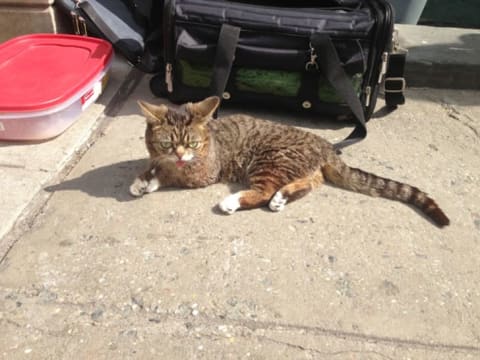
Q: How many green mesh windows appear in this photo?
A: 3